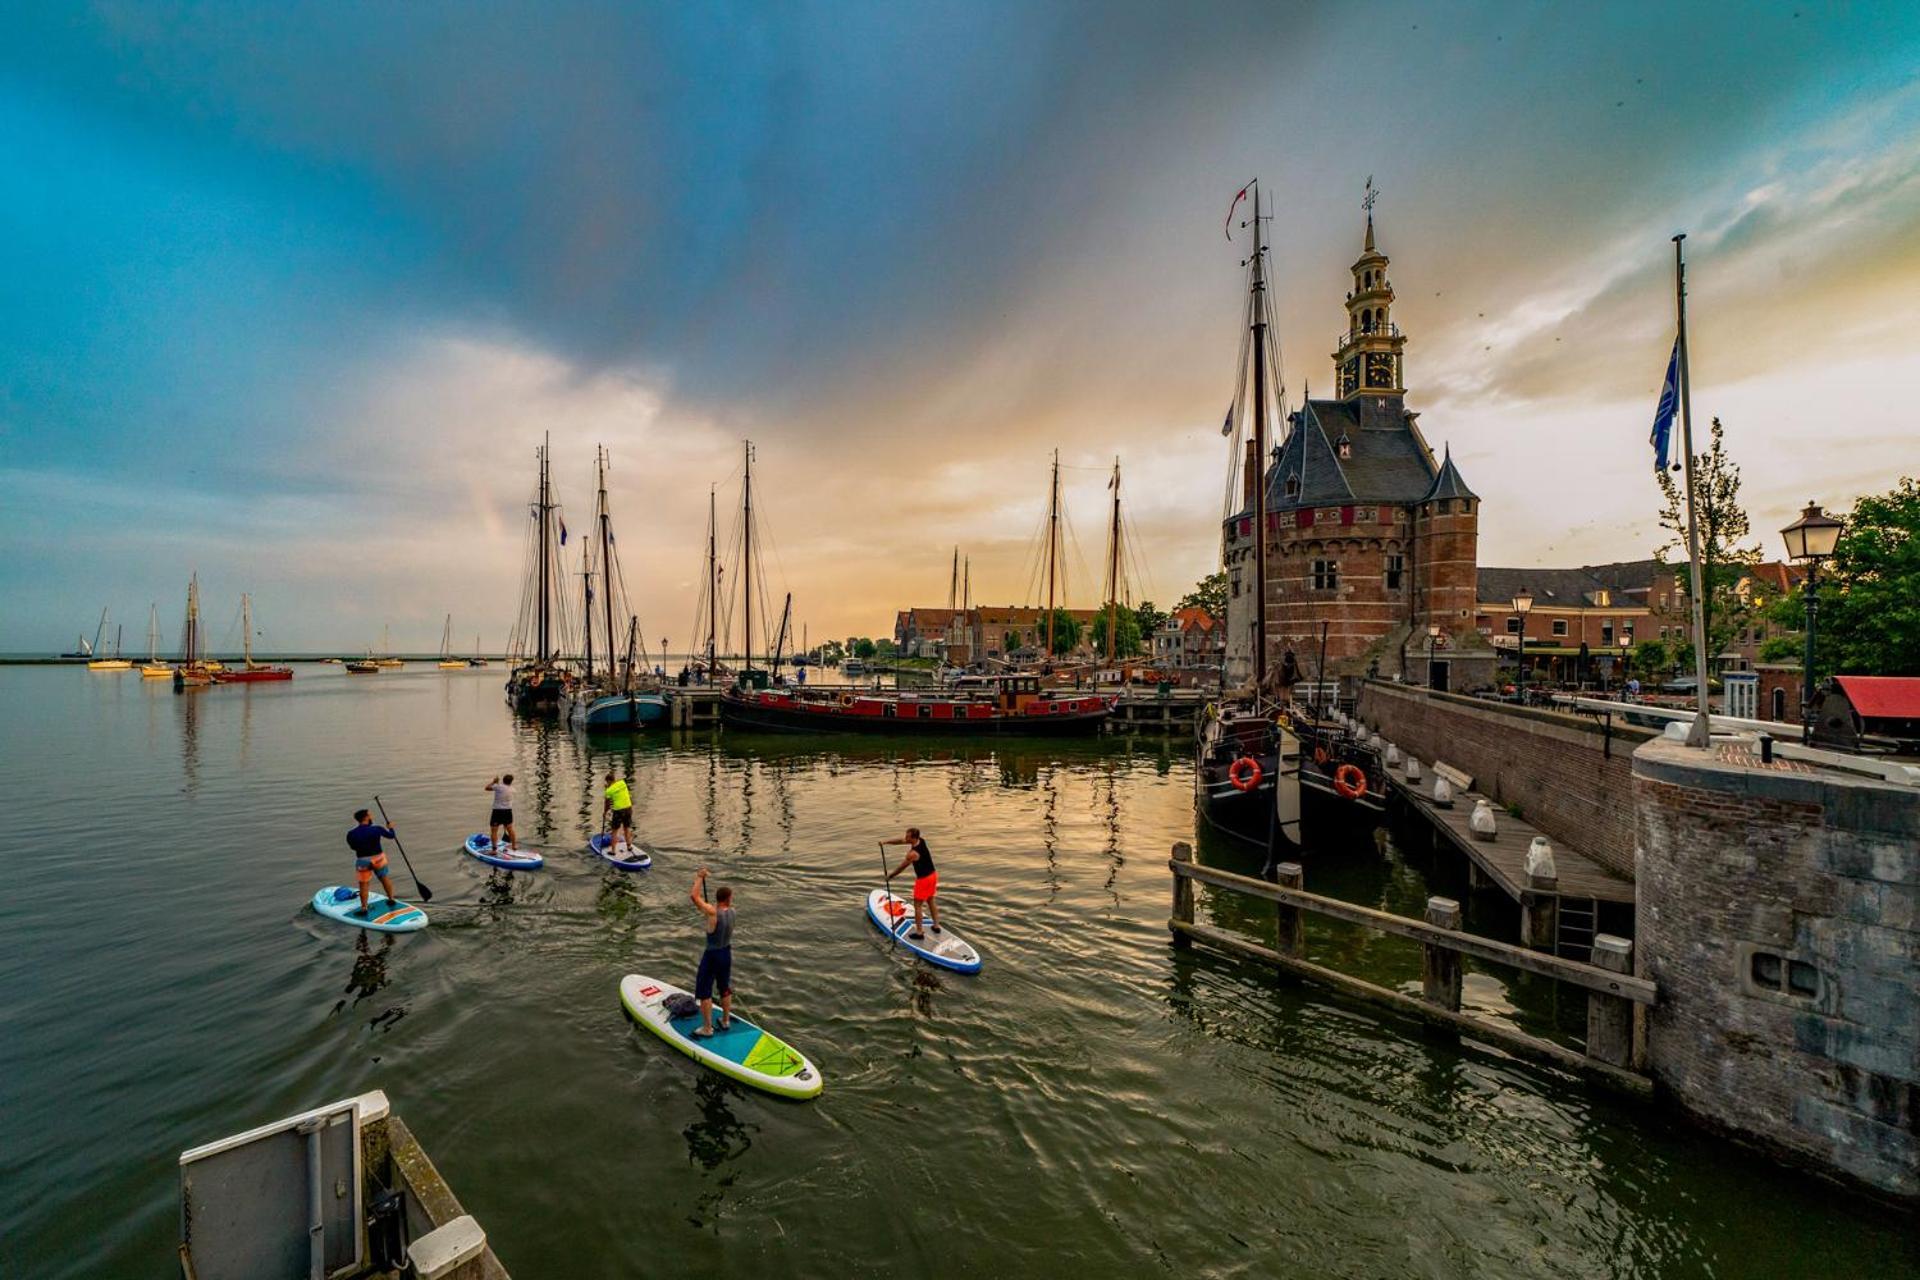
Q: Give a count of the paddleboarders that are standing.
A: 5